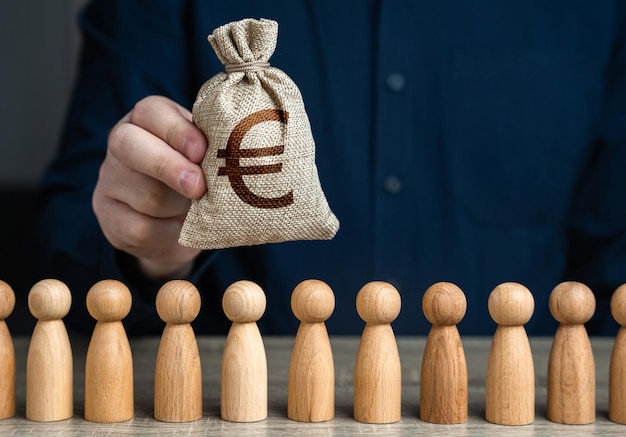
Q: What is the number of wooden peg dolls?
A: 11